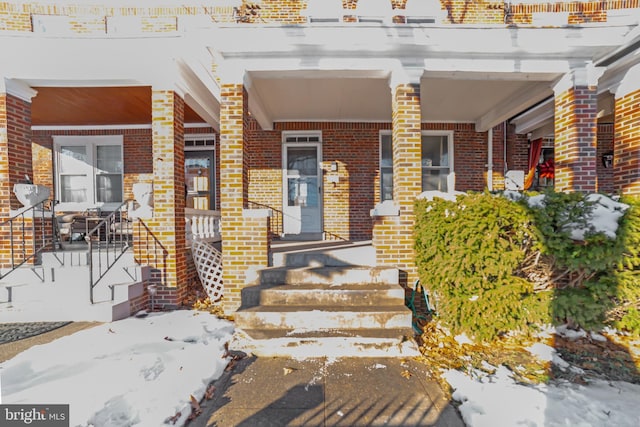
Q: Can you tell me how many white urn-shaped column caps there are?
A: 2